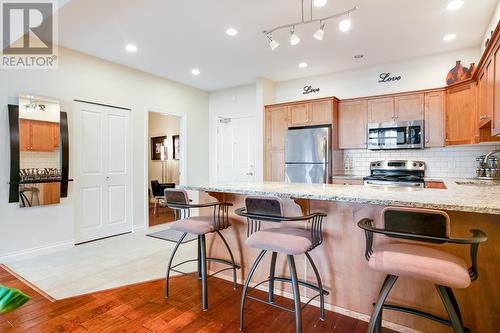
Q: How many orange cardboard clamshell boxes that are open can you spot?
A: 0